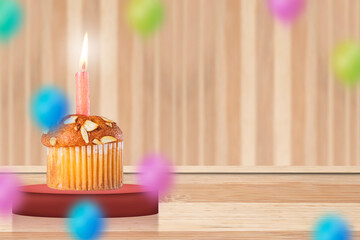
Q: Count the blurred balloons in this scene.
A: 9